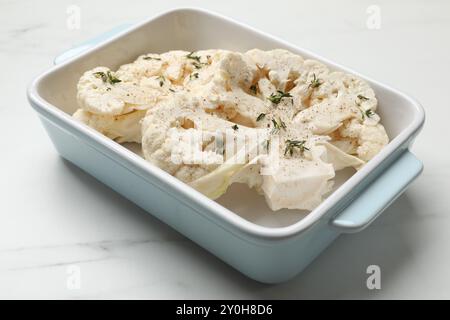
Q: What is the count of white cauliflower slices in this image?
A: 2